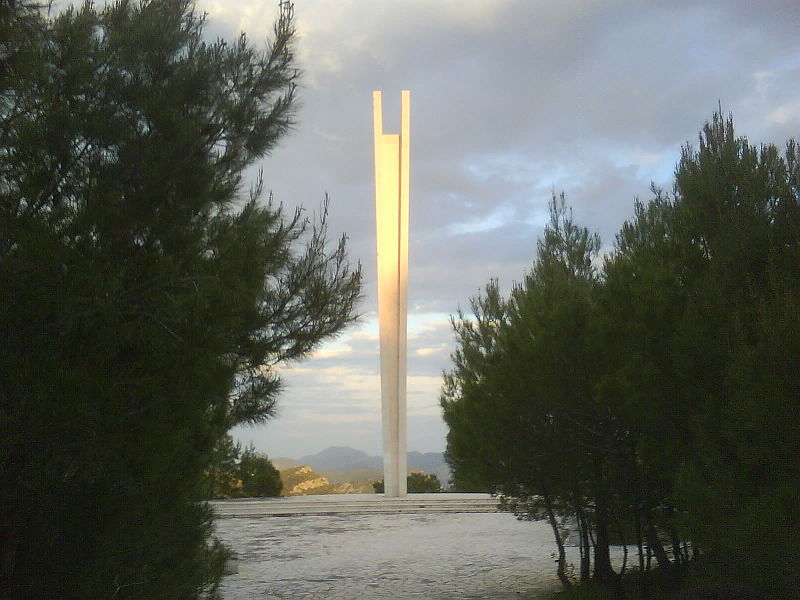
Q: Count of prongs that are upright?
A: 2